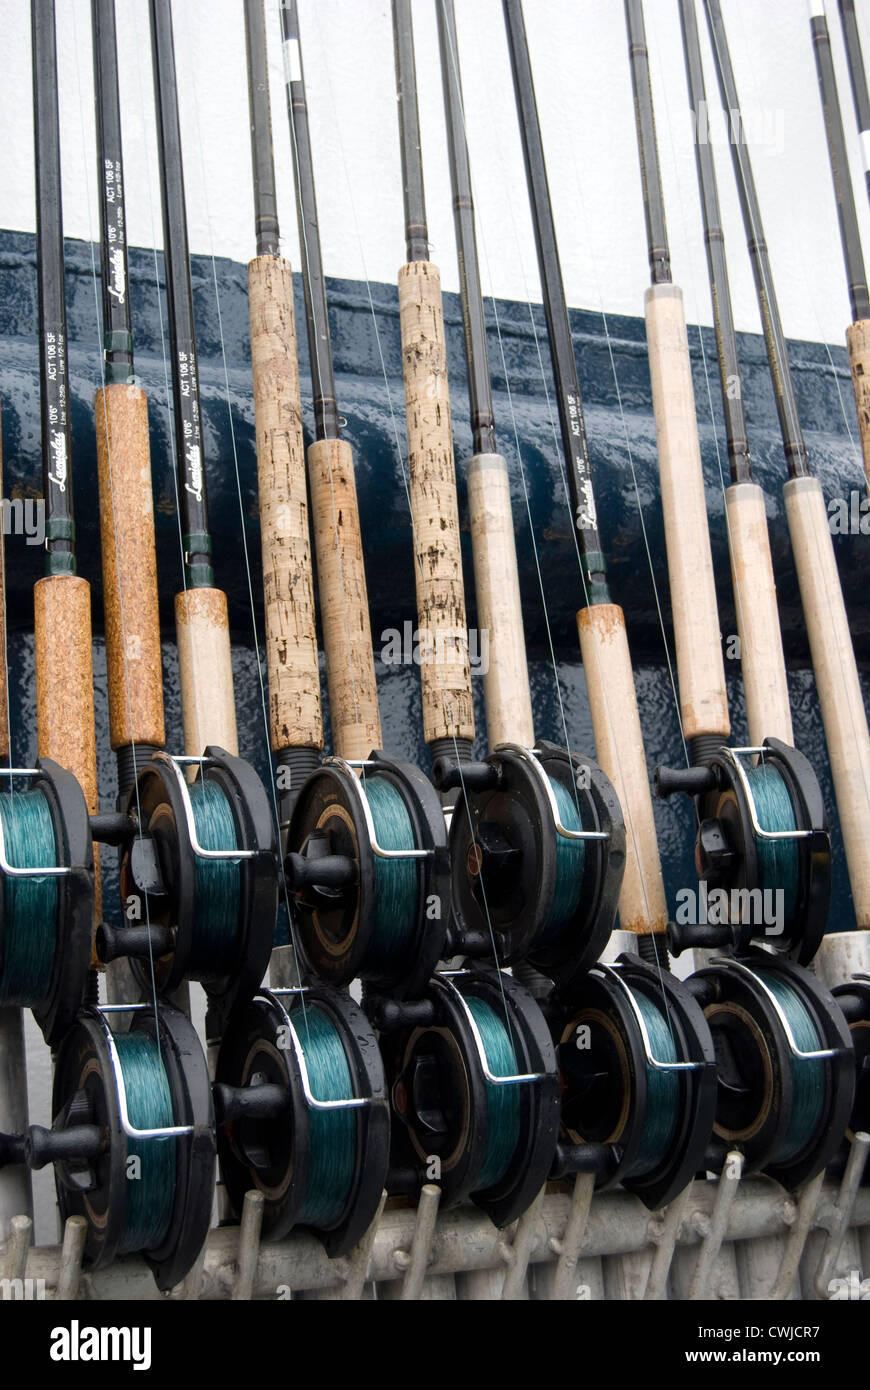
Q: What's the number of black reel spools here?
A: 11